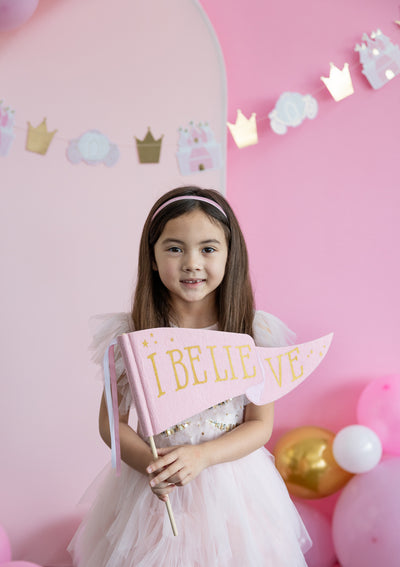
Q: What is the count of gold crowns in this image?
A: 4